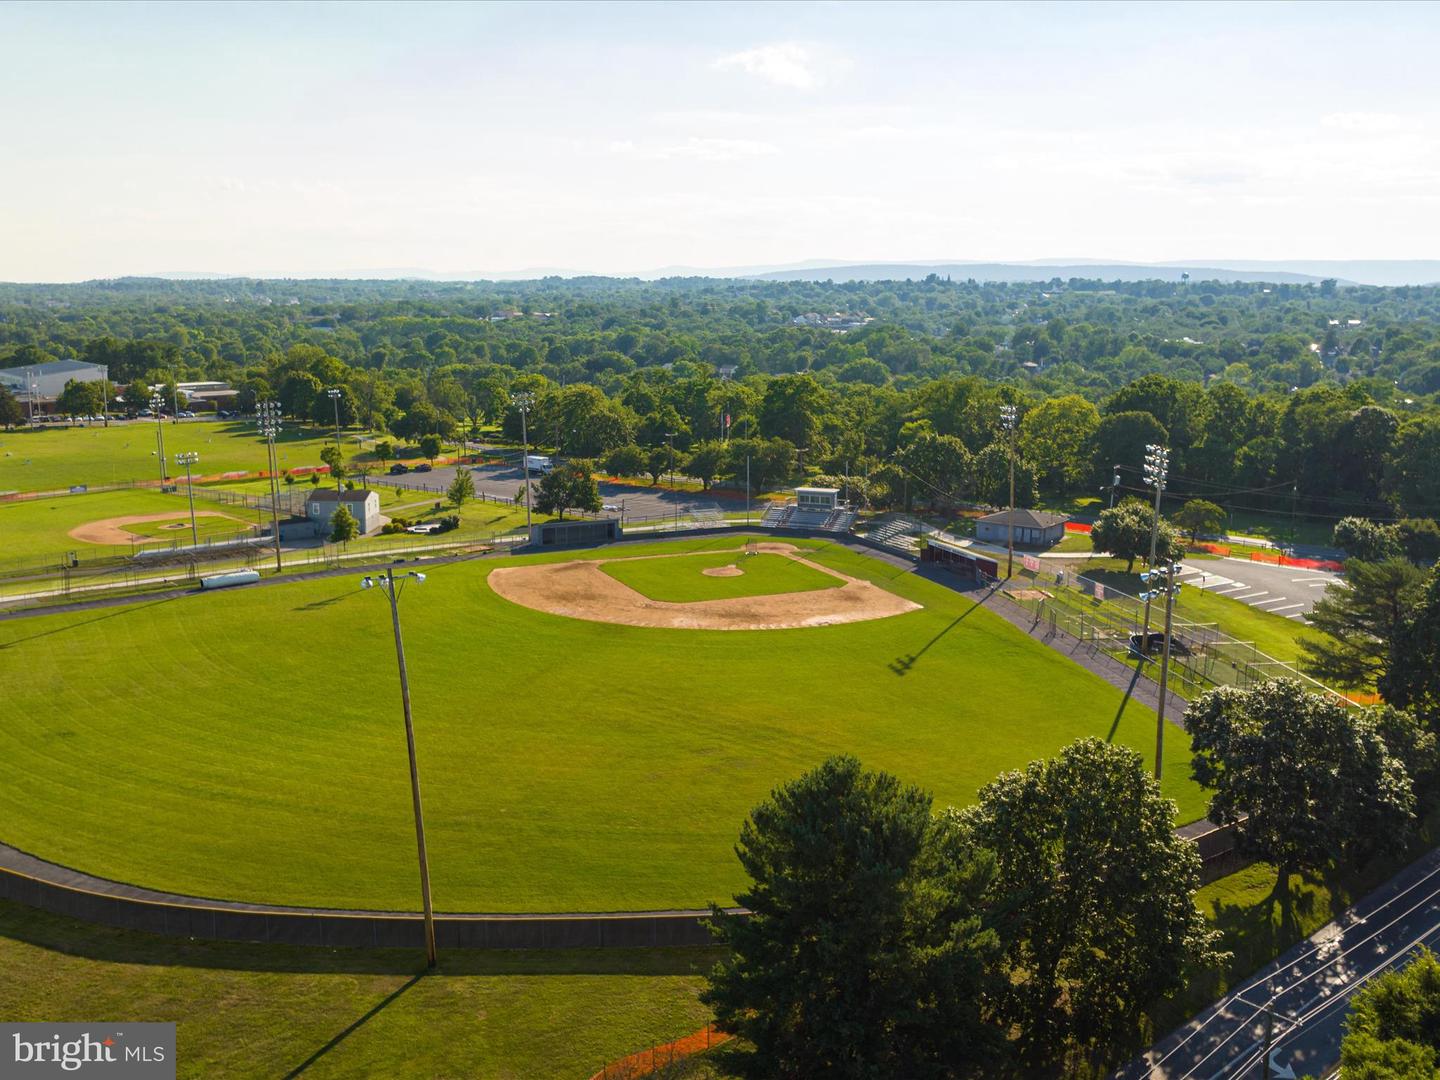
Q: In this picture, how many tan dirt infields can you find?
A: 2